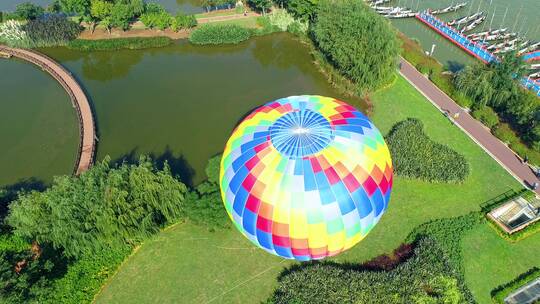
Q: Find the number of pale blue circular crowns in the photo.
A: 1